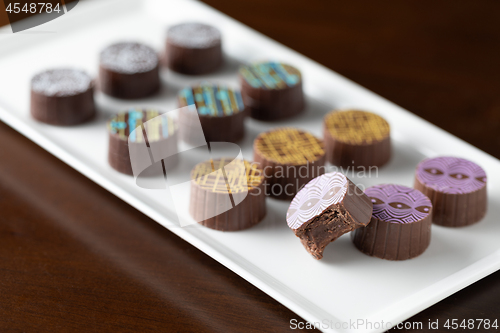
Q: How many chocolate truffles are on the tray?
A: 12